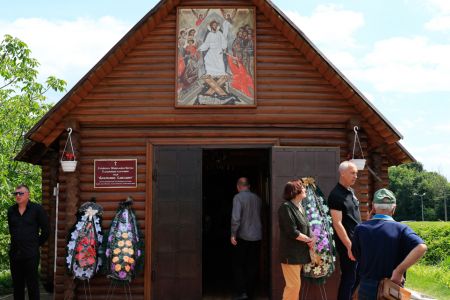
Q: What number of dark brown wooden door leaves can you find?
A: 2